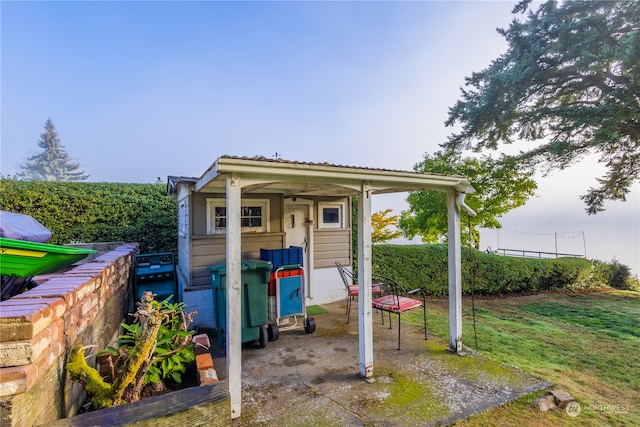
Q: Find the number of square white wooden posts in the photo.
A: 3